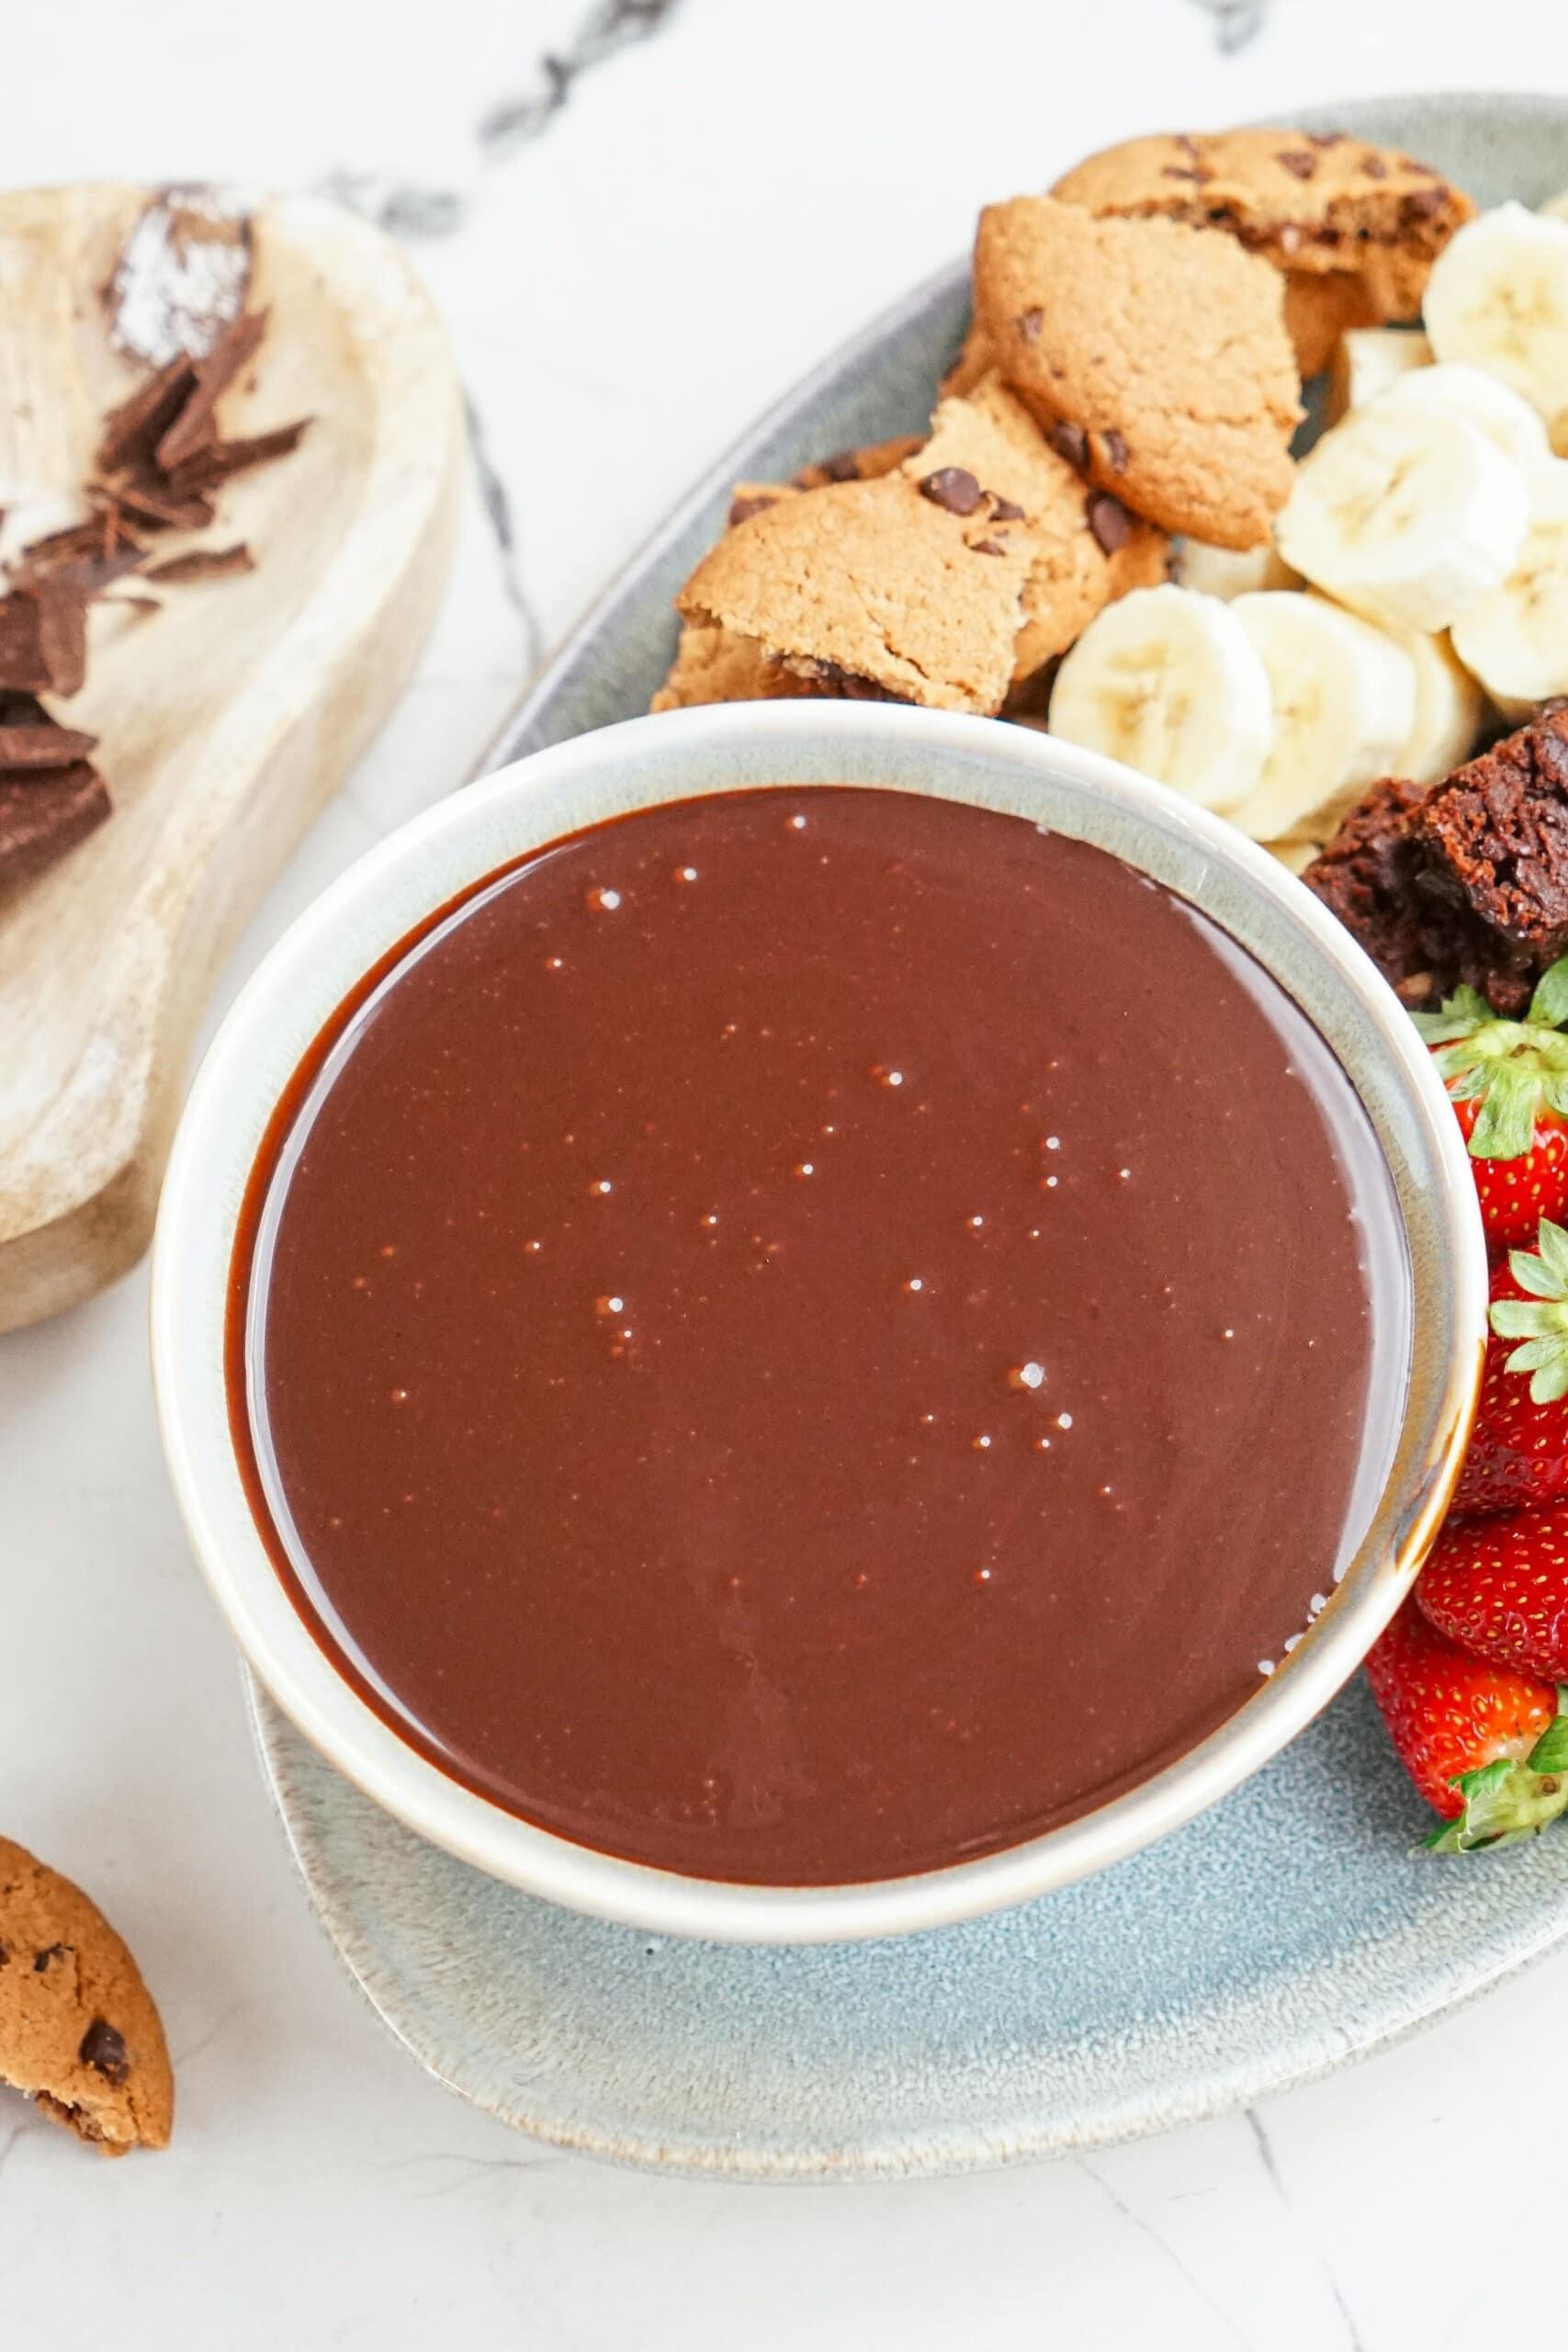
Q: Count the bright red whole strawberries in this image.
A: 4